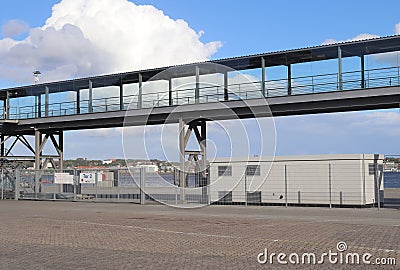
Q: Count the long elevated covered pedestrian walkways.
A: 1